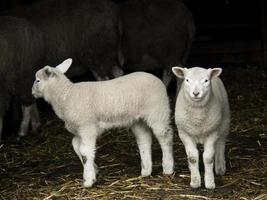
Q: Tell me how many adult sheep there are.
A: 3